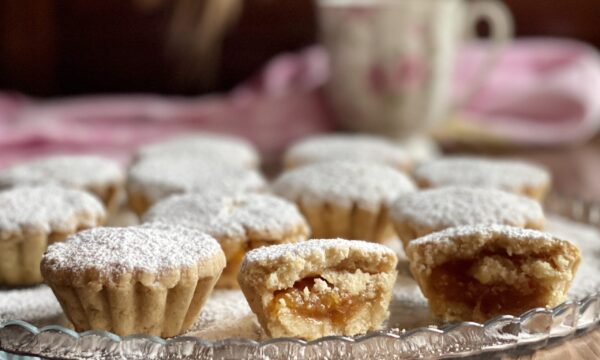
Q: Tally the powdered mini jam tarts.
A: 12